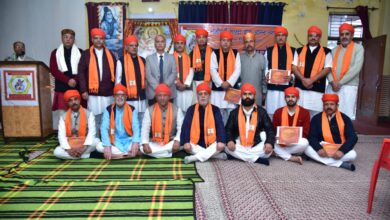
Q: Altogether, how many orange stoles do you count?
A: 15